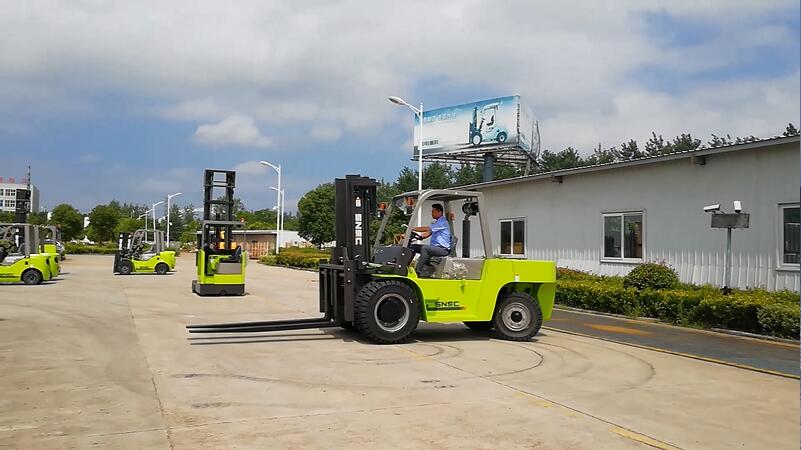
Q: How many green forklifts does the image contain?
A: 5